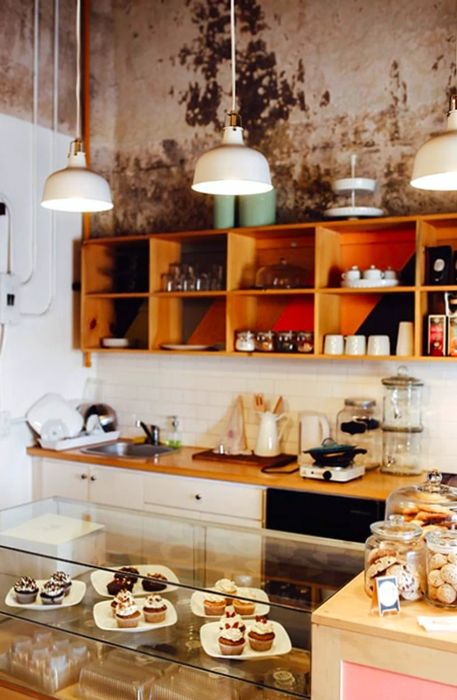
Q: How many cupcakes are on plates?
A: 15